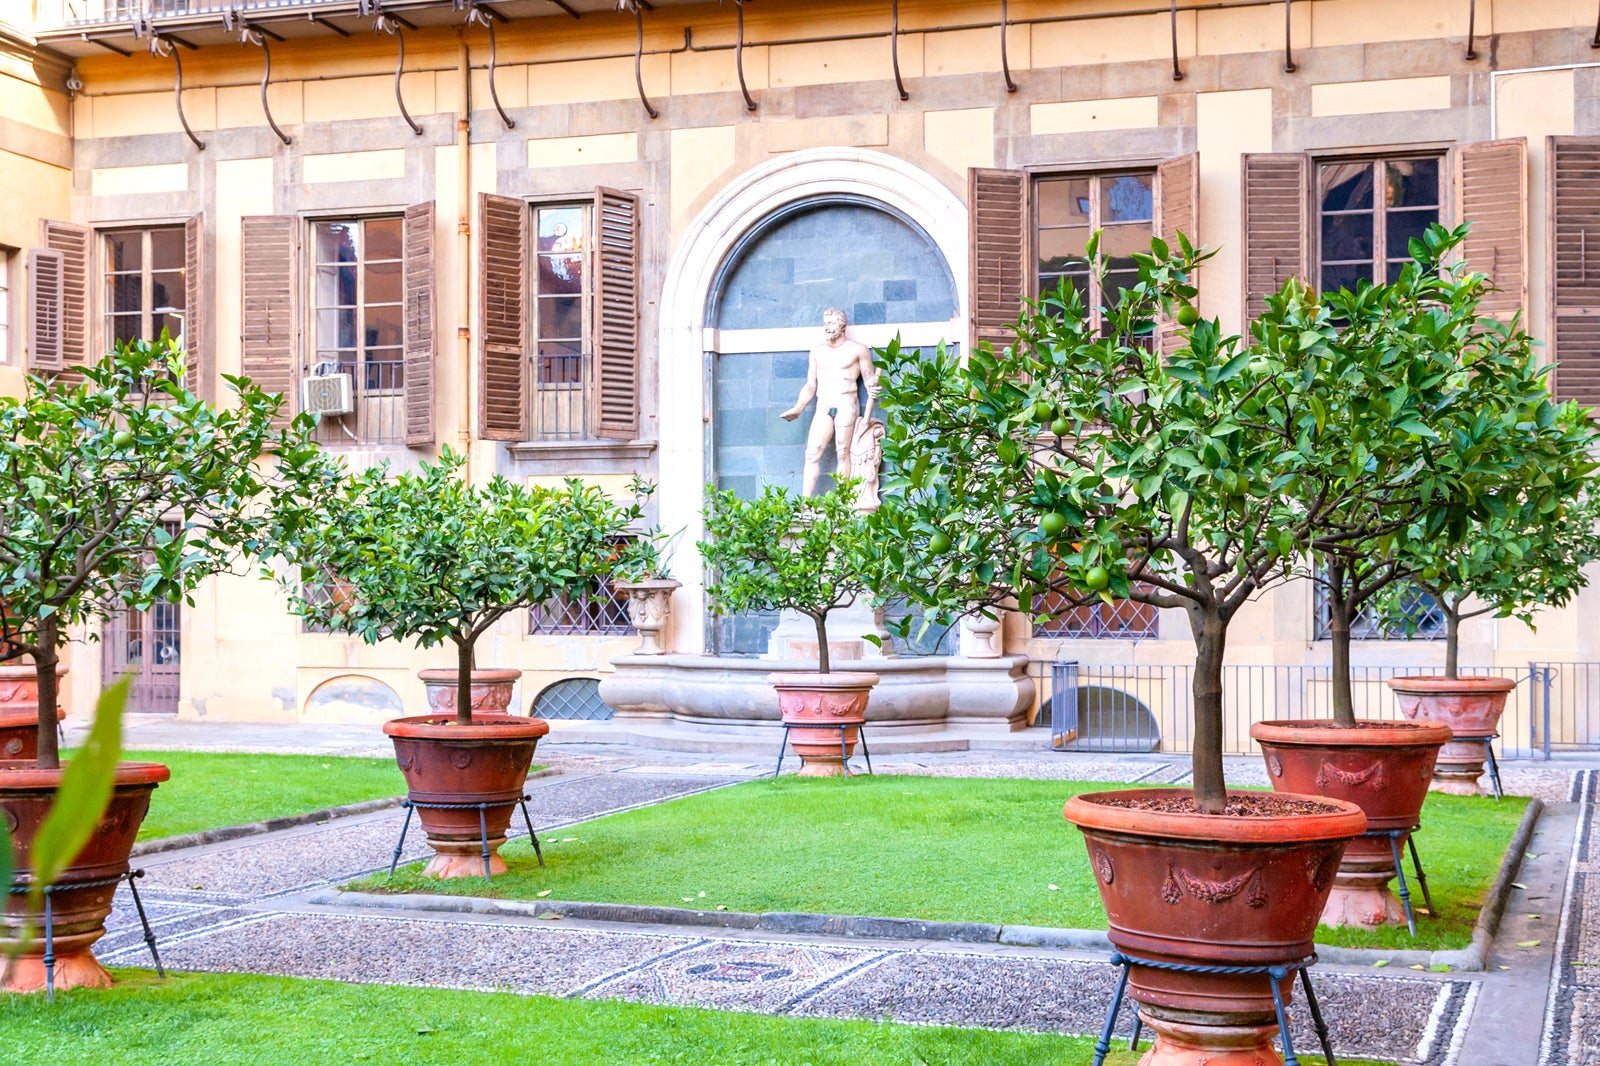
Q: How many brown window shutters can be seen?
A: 12